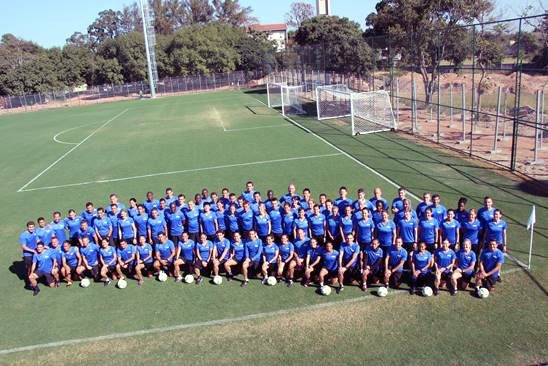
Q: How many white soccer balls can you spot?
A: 10